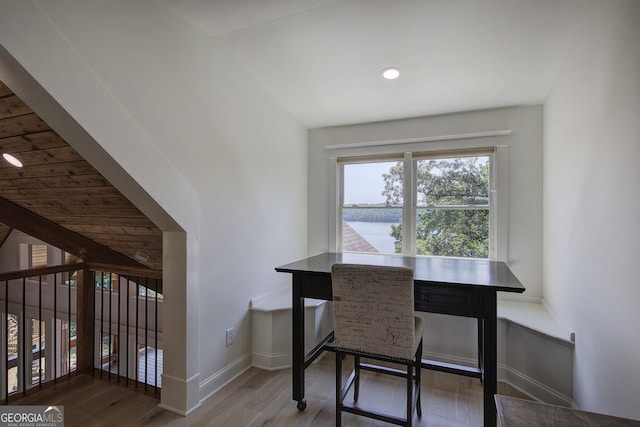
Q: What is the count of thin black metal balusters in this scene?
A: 13